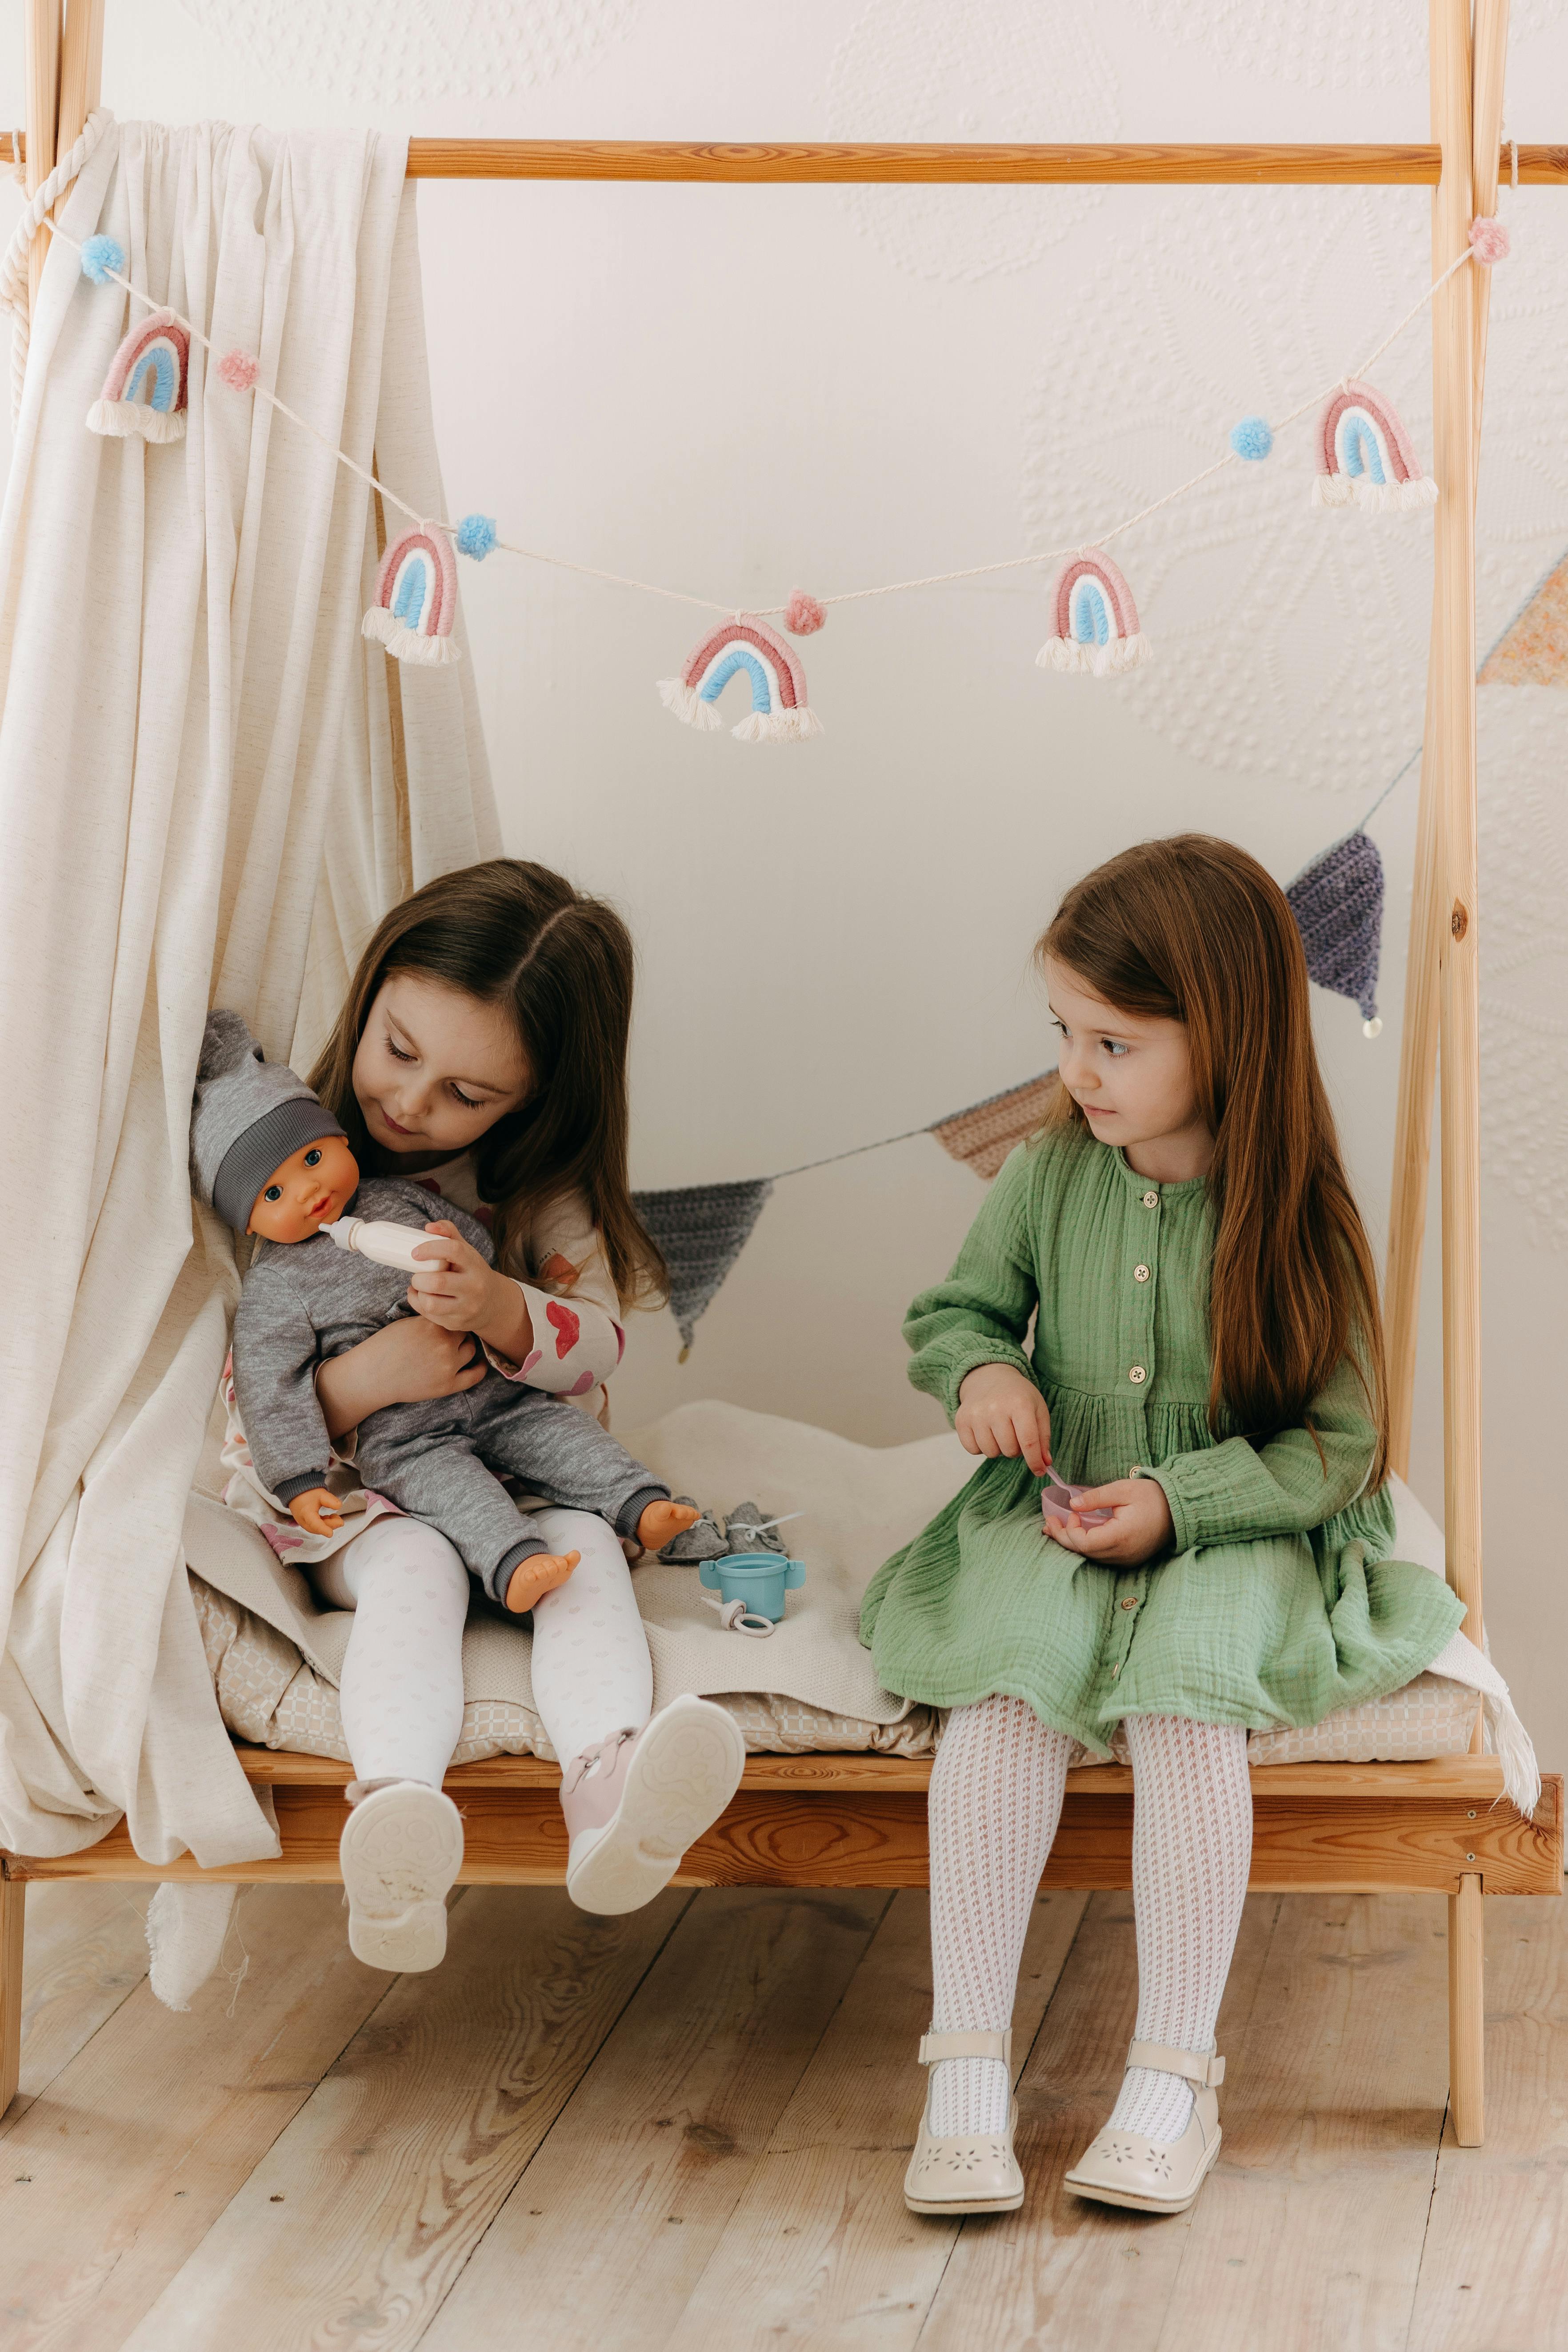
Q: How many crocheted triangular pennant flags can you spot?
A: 4